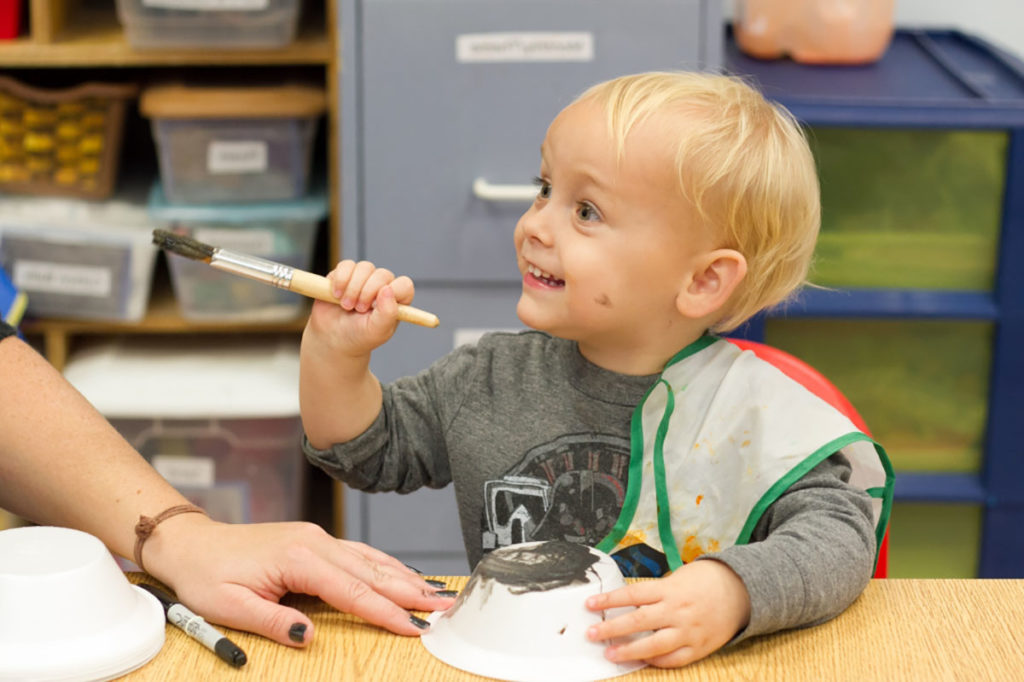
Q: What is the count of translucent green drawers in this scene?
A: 3